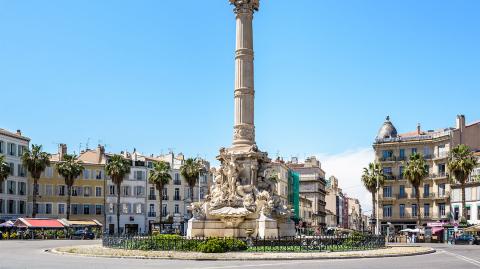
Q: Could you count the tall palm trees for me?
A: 9